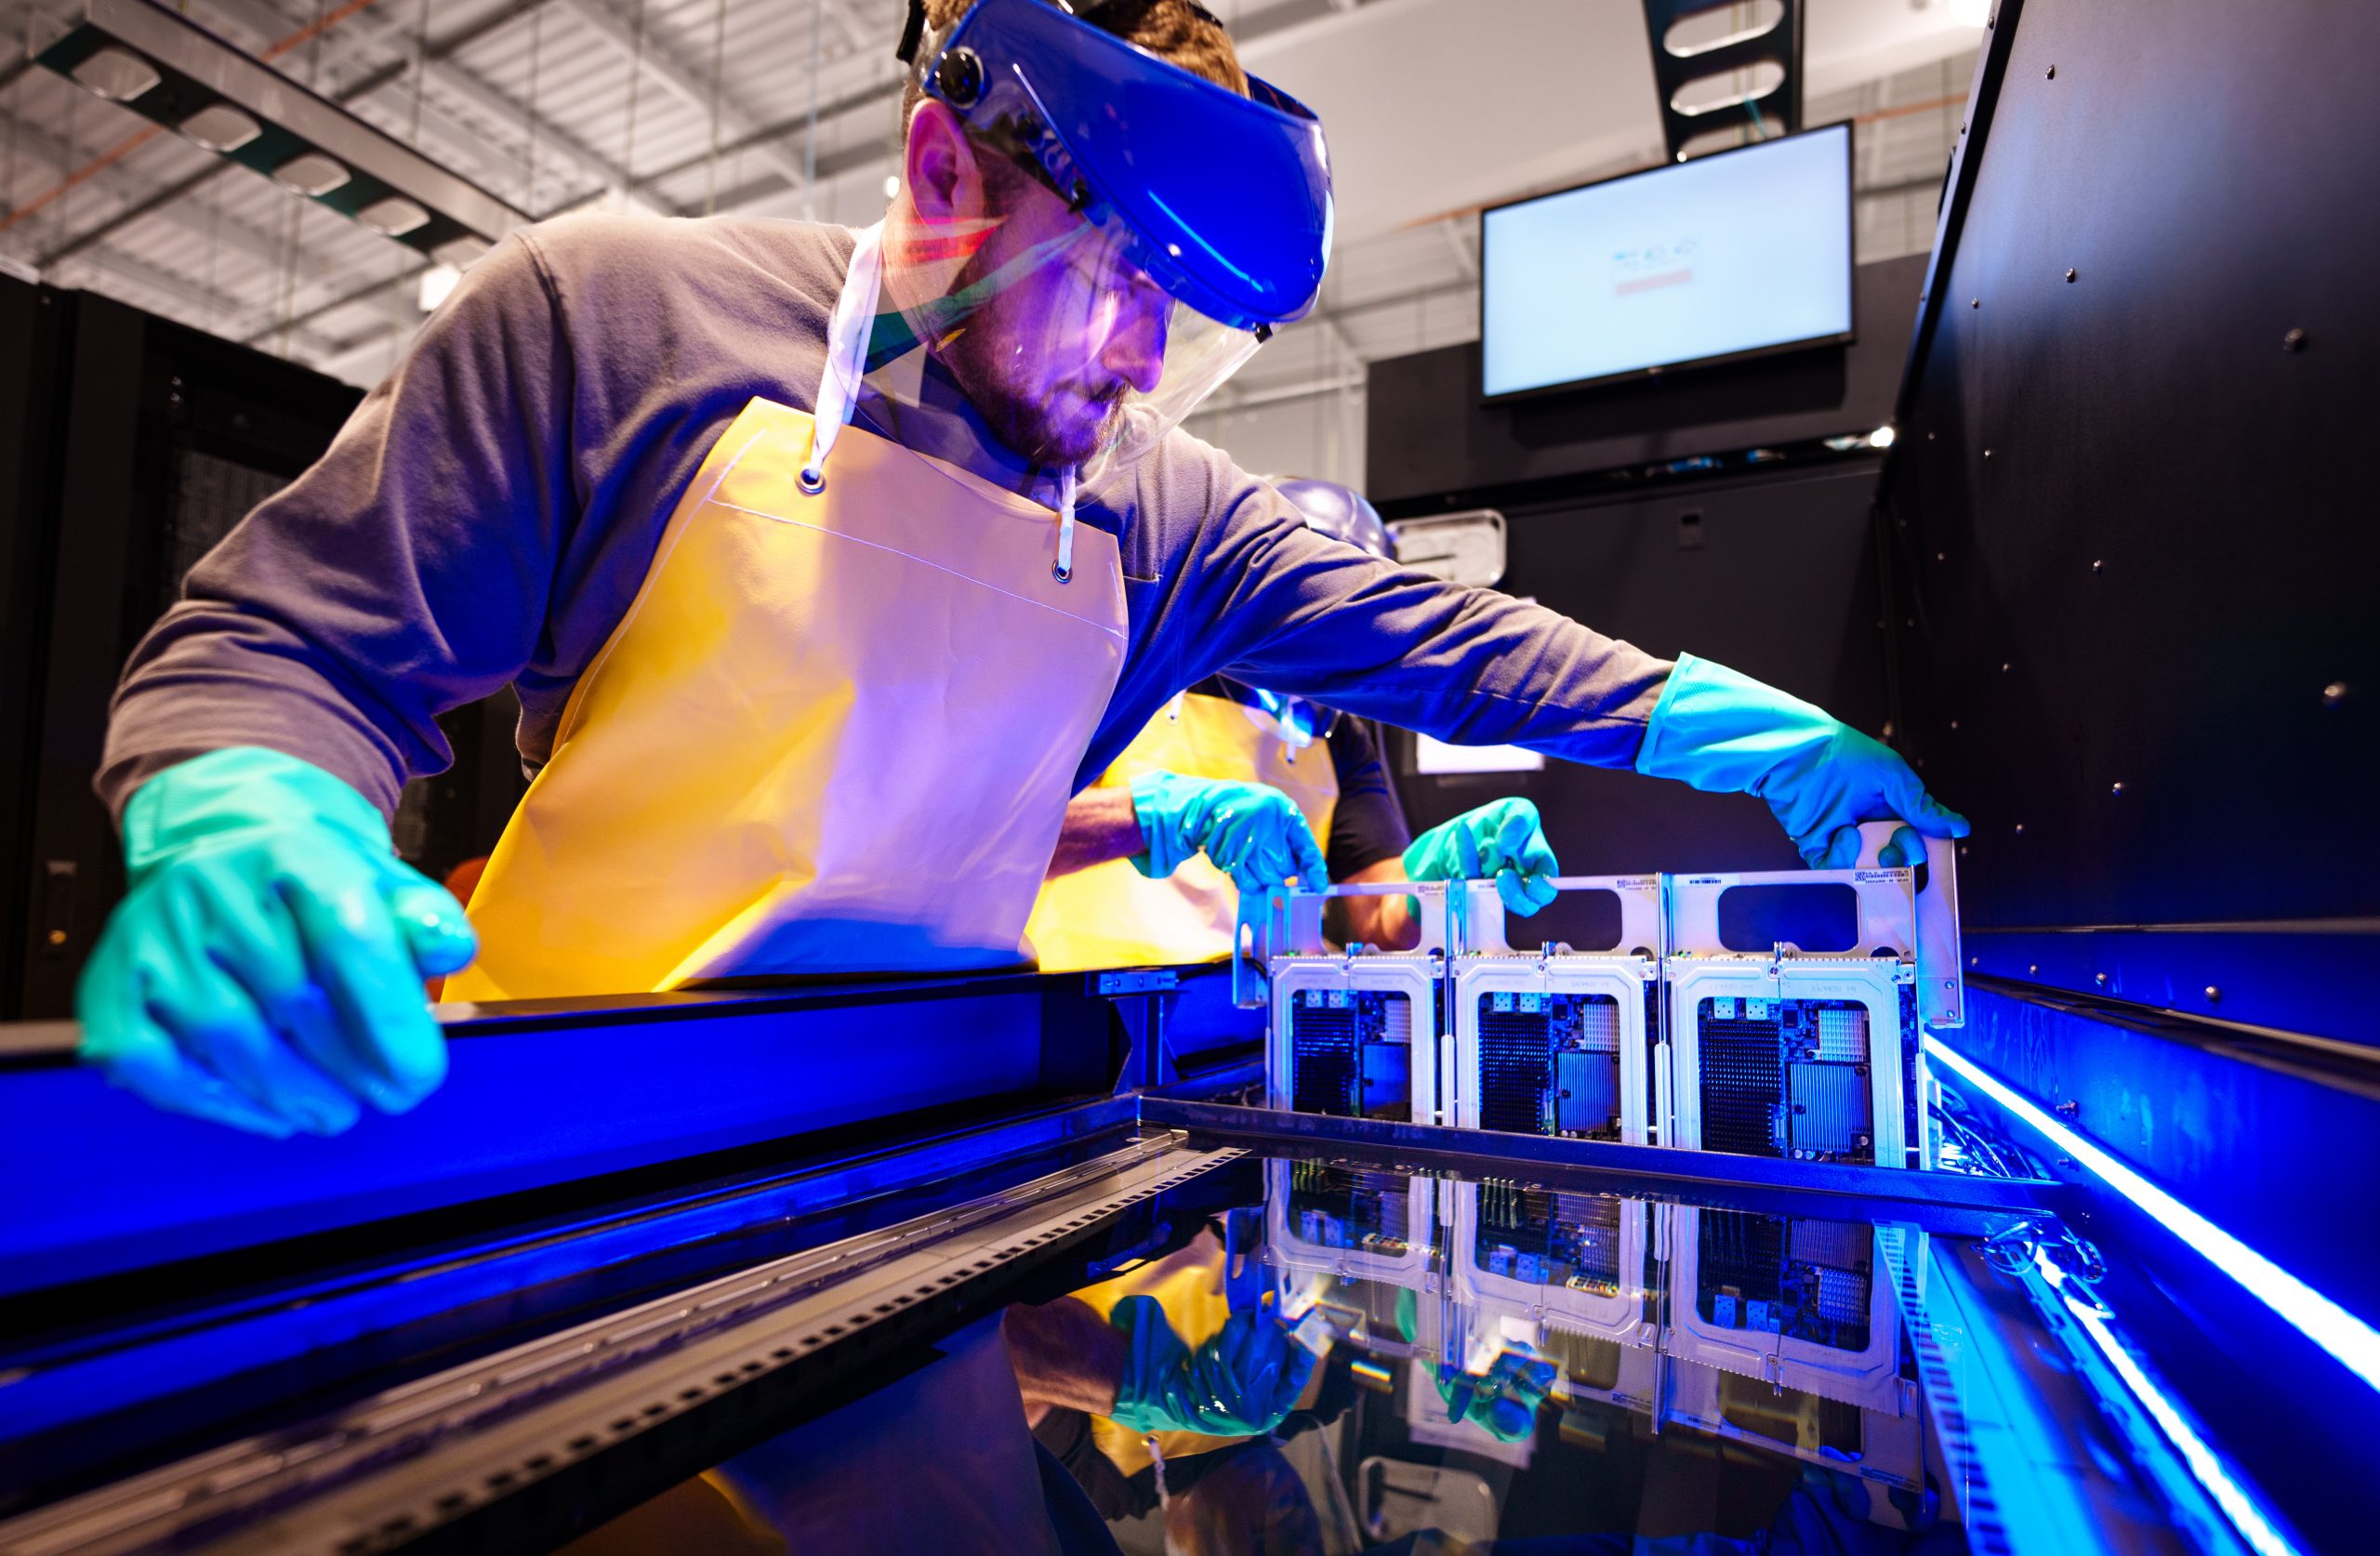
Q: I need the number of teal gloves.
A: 4